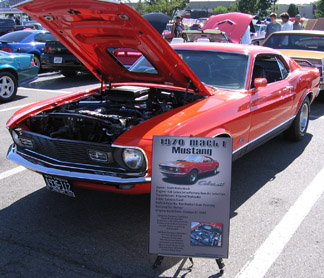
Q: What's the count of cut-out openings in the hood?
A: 1